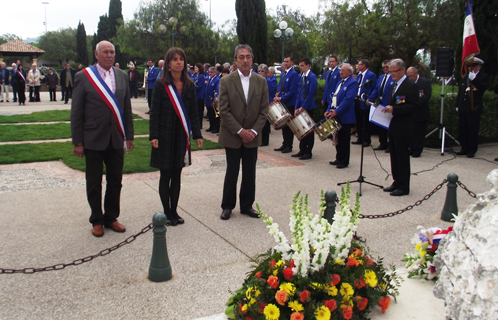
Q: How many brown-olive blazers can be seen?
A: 1